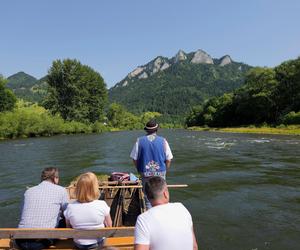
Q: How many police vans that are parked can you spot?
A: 0